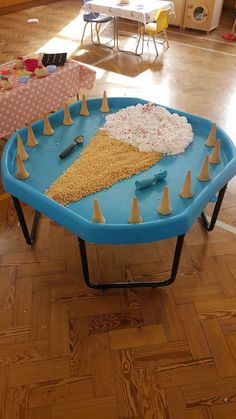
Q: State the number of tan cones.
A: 14